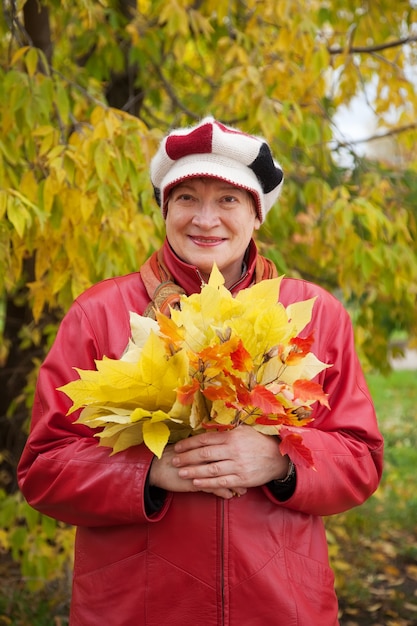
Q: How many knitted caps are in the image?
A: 1